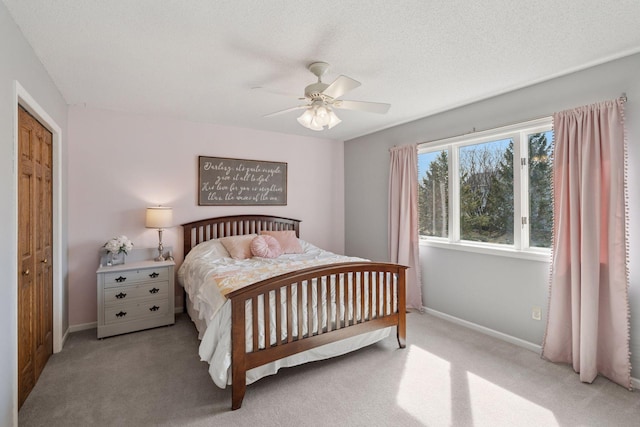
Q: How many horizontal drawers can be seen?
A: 3